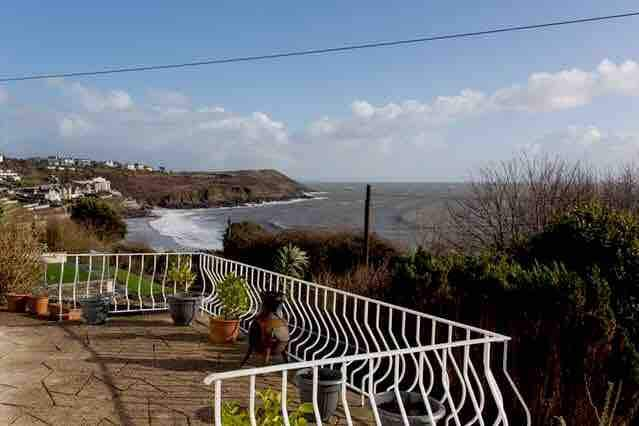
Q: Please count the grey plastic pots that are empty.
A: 2